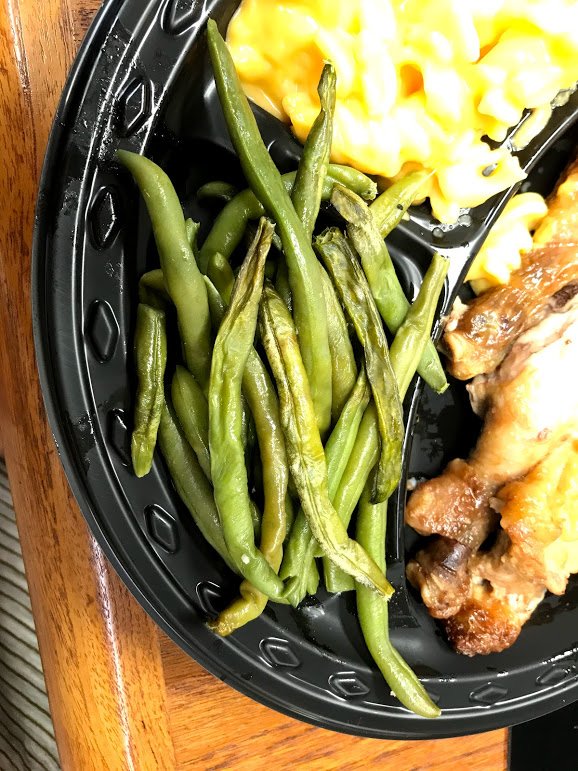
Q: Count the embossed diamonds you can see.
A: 12